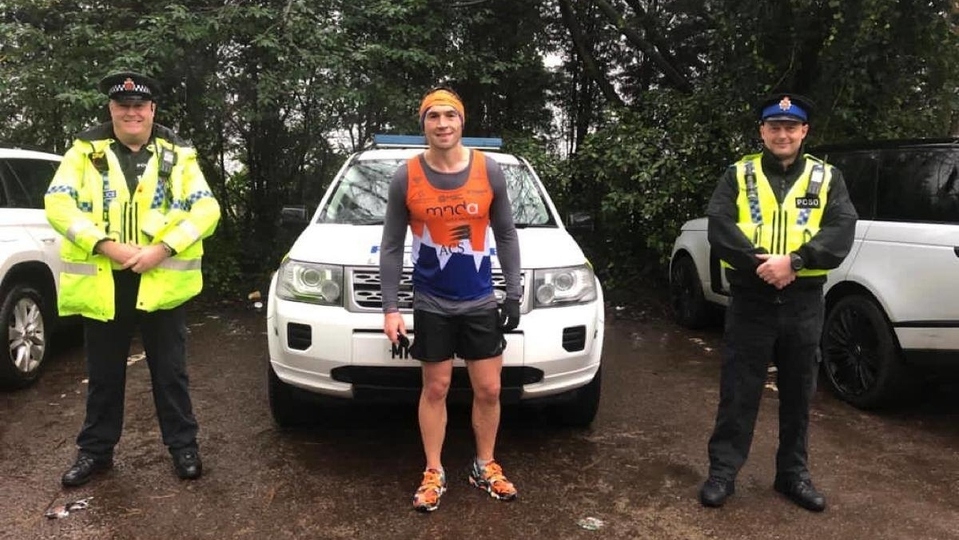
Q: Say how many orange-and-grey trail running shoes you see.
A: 2